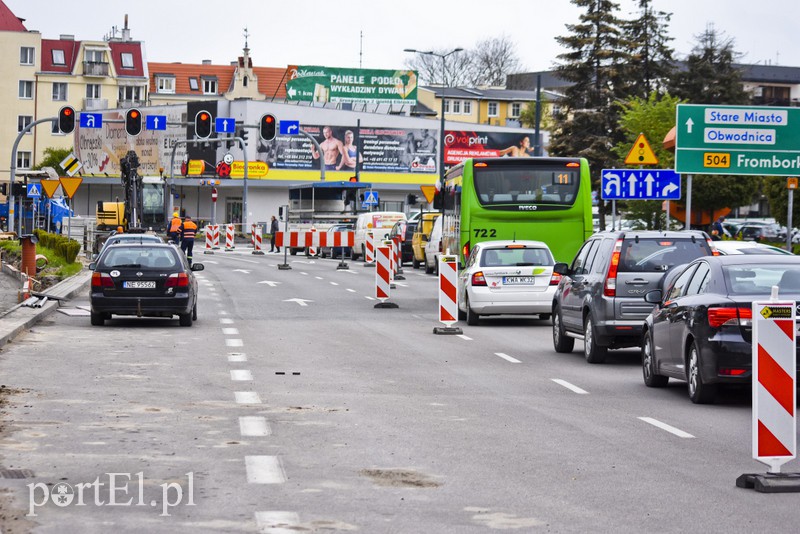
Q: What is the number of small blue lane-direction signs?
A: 4